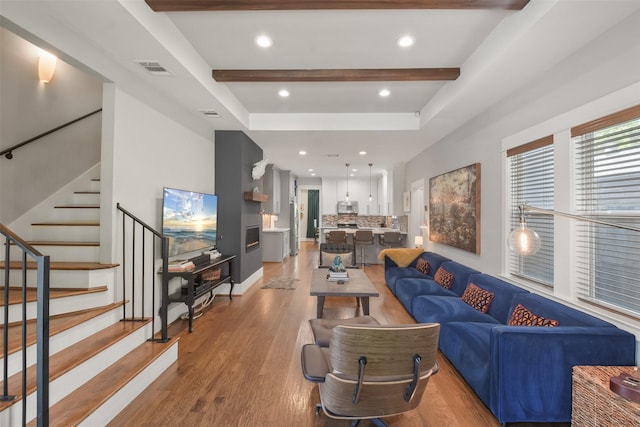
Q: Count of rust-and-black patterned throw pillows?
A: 4